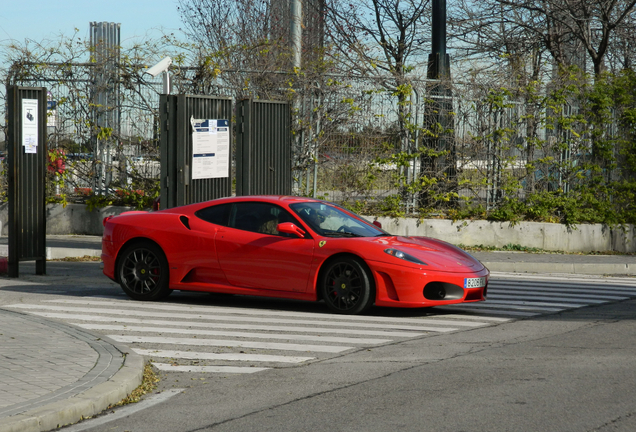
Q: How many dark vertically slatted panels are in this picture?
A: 3